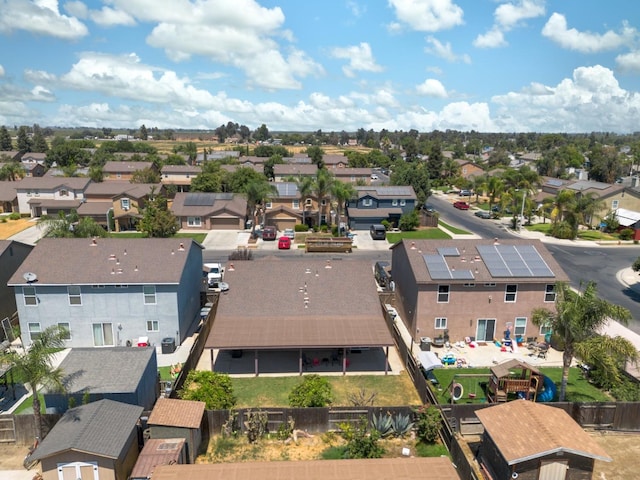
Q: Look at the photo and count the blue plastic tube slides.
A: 1